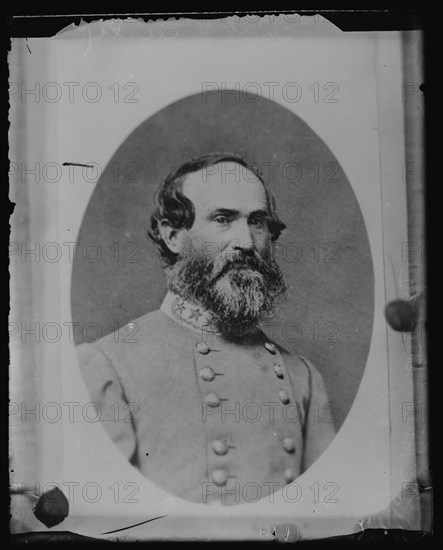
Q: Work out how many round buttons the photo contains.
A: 10